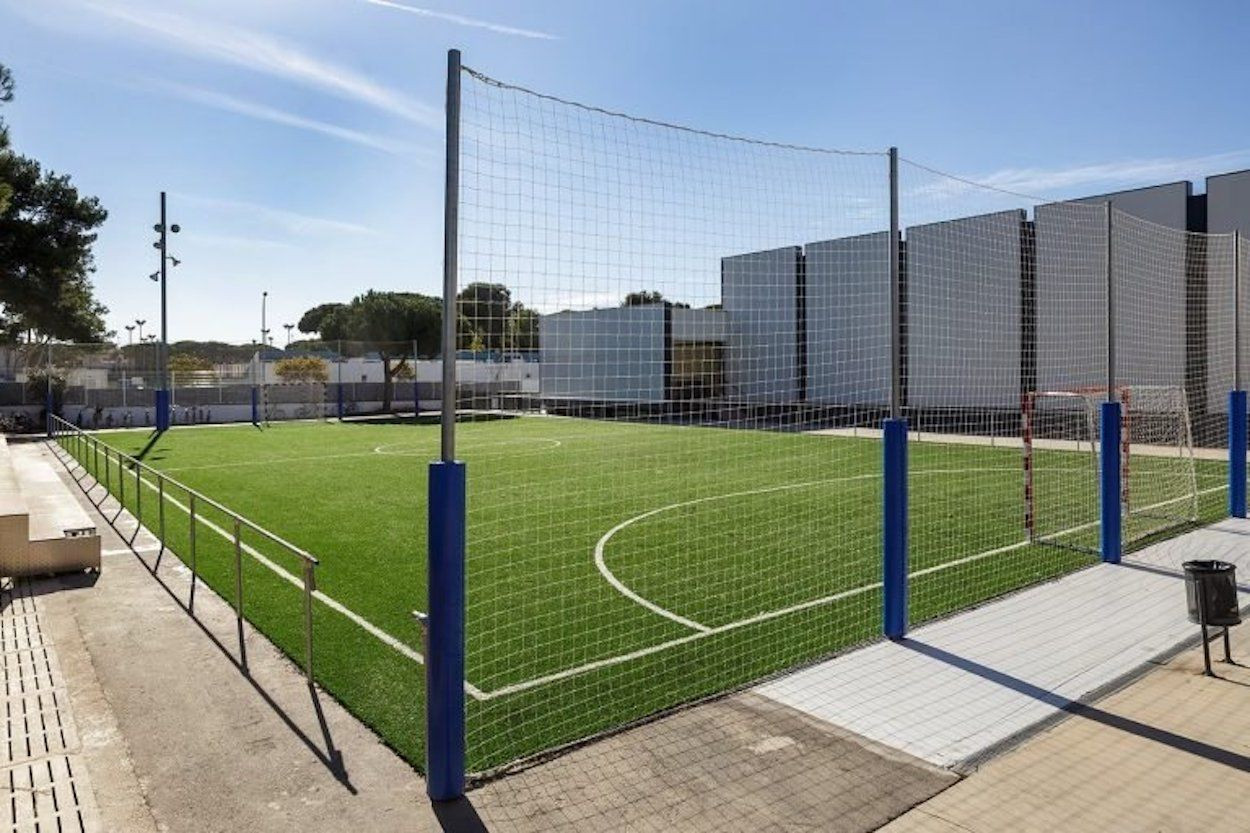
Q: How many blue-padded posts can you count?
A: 9